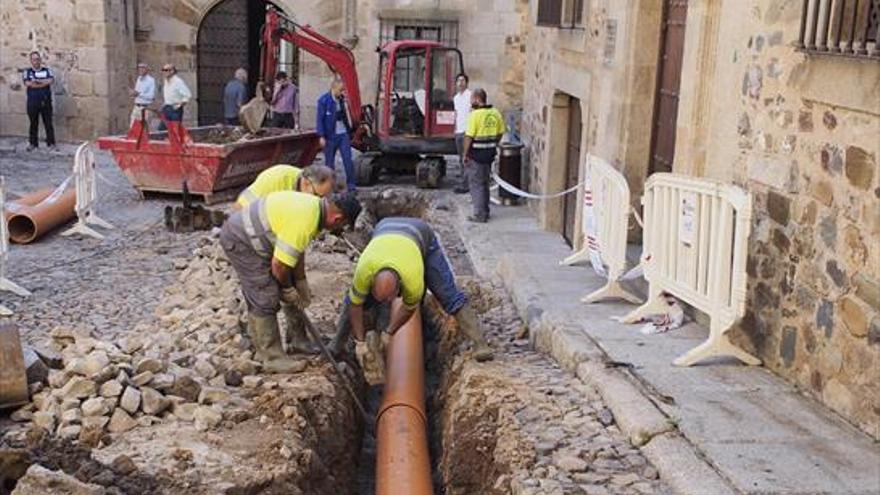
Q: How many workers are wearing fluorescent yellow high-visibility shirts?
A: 4